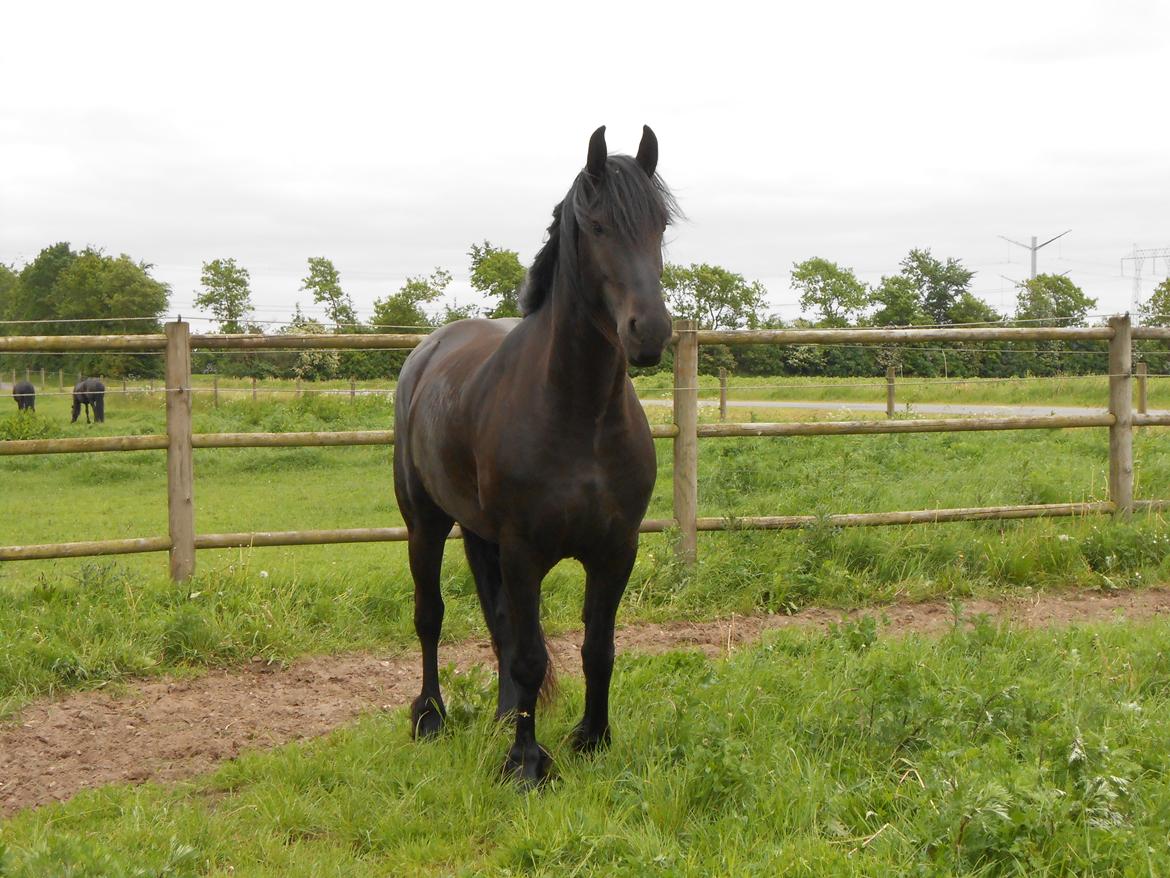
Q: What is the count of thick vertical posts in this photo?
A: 3